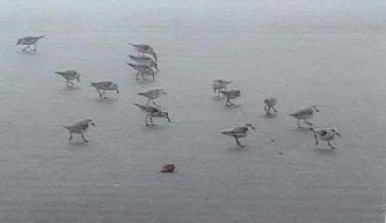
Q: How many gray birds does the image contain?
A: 15